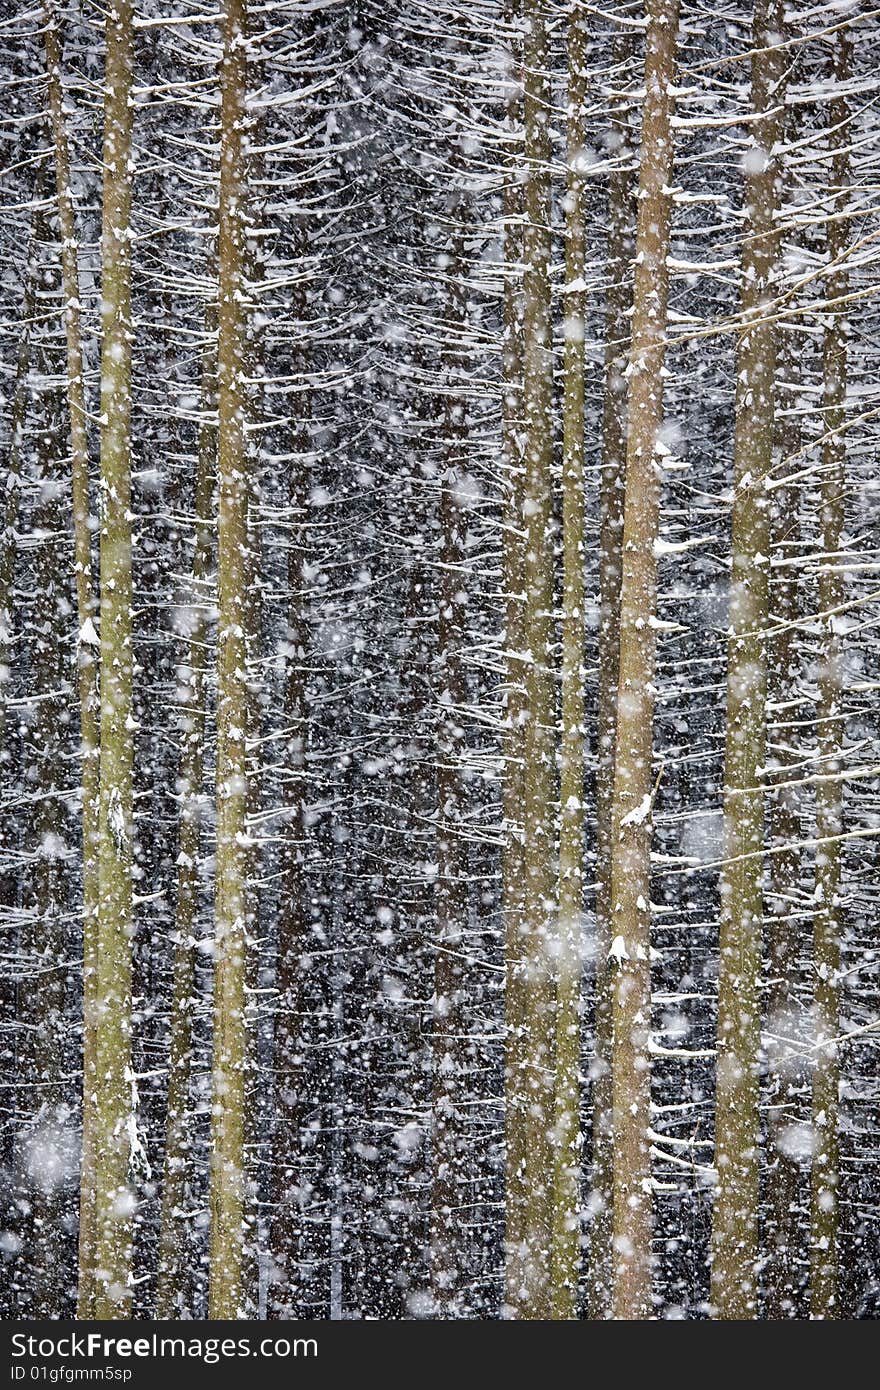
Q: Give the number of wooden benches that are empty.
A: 0